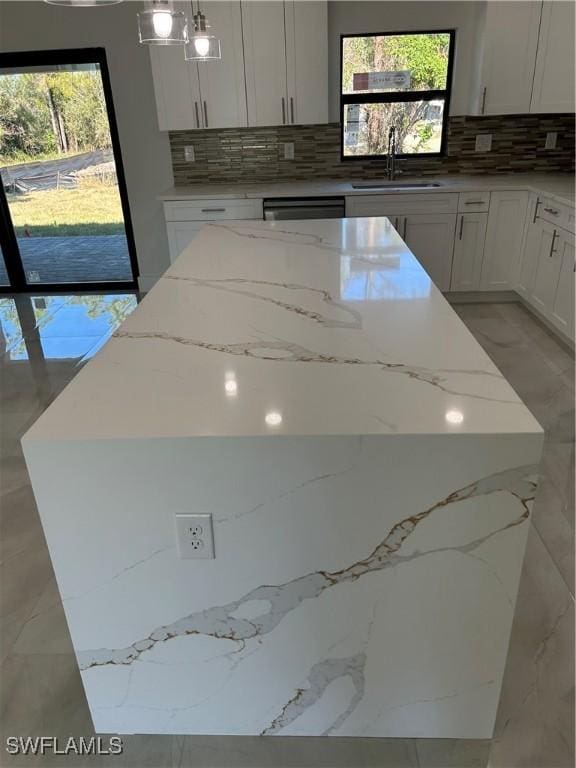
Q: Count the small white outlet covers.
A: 5